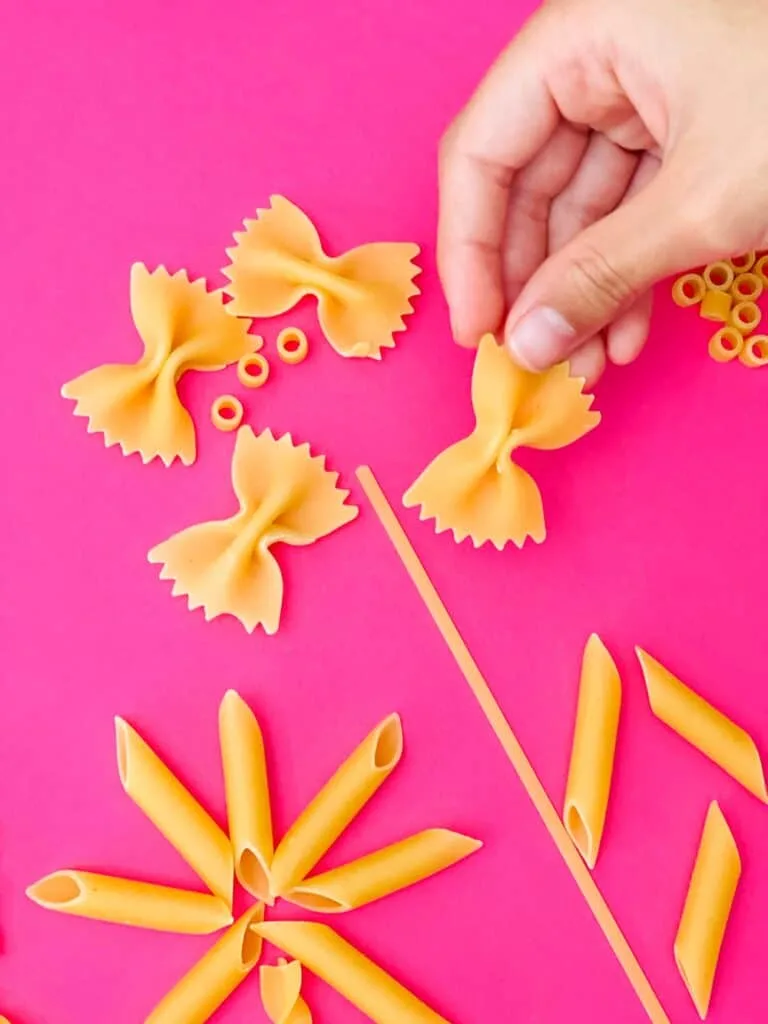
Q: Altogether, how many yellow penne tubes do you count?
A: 10